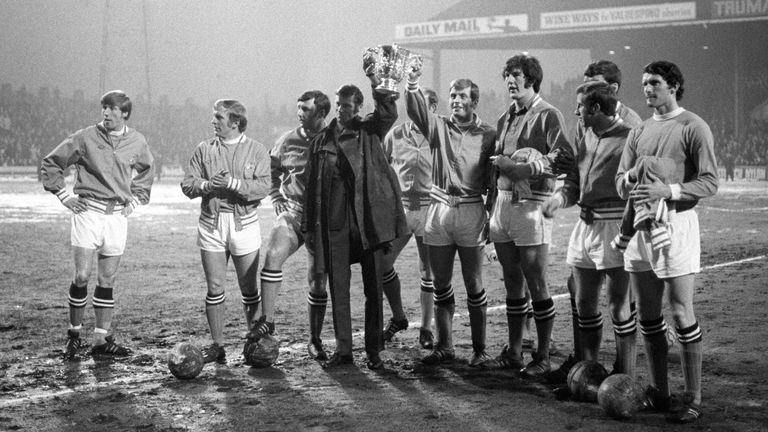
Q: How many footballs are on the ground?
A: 4